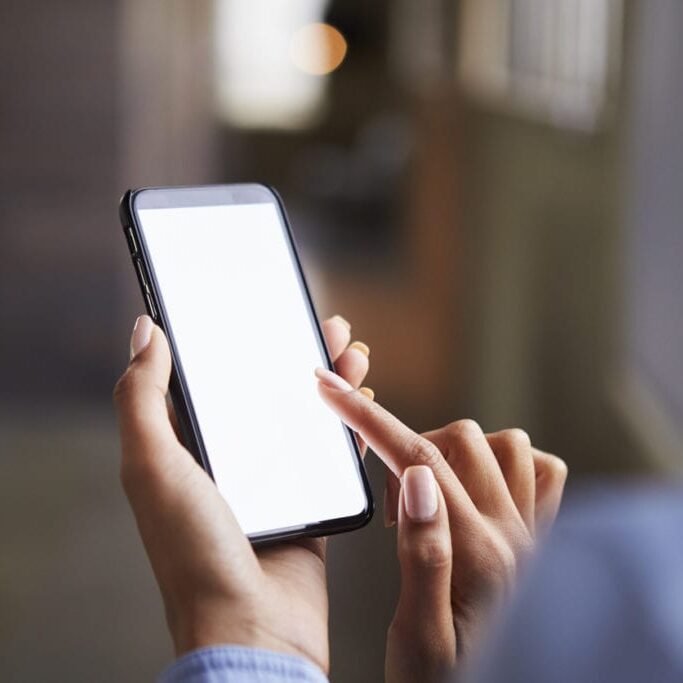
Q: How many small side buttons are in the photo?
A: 3